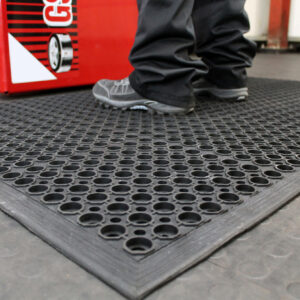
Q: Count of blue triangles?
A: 0